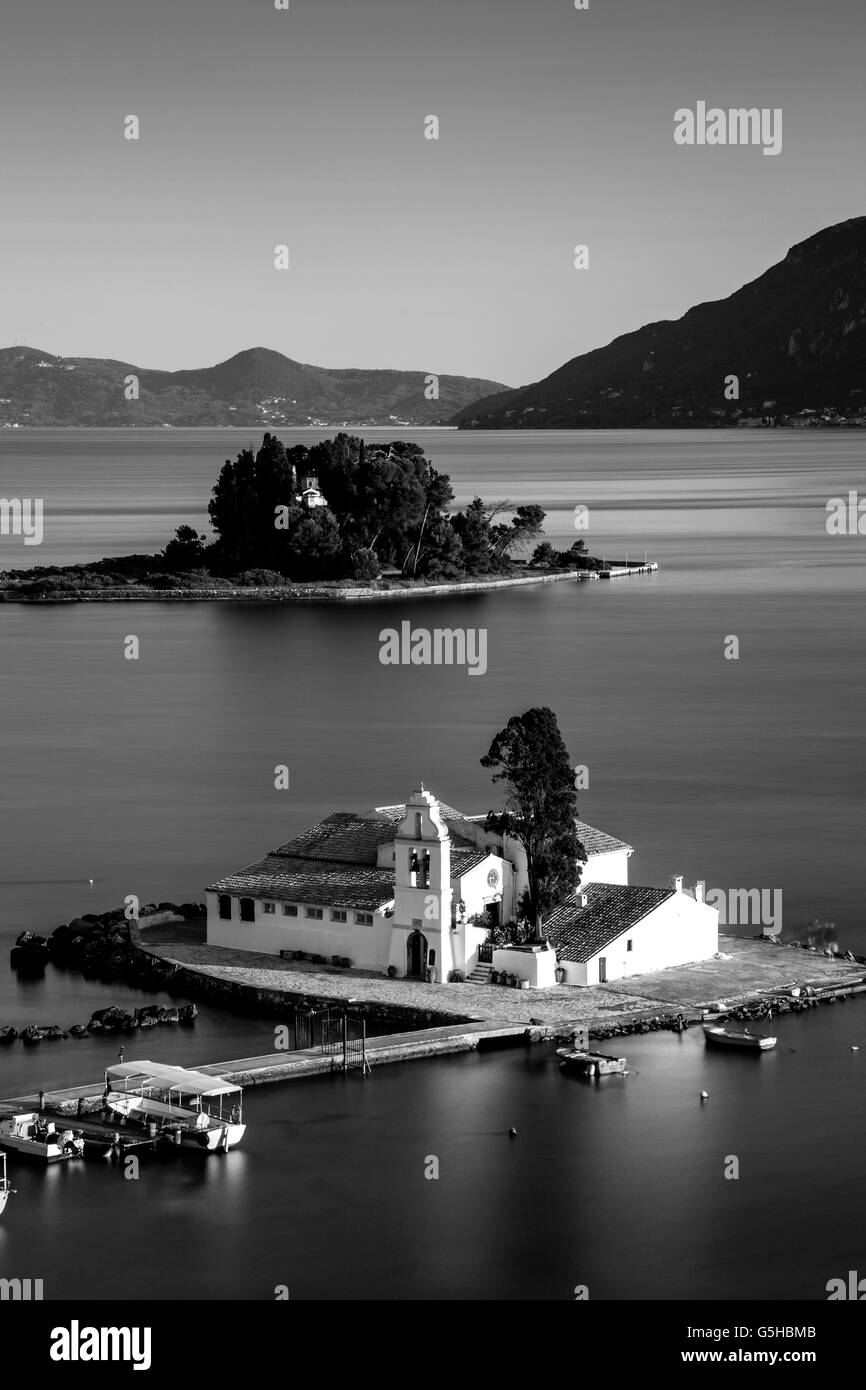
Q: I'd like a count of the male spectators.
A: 0